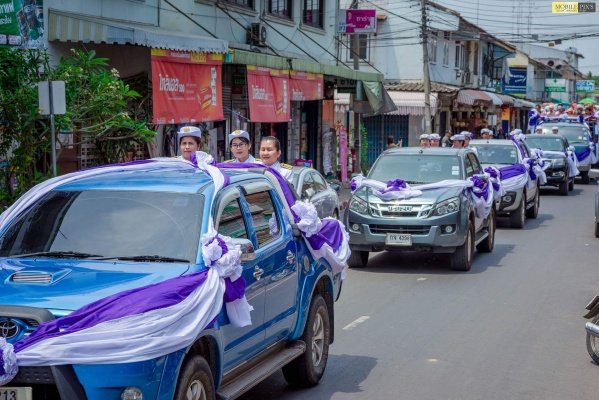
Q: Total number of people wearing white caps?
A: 10